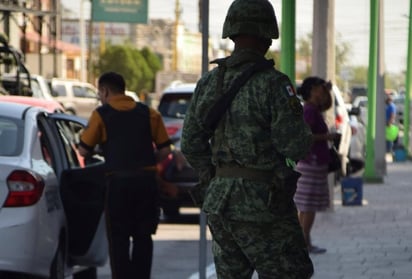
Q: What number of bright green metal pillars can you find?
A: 3